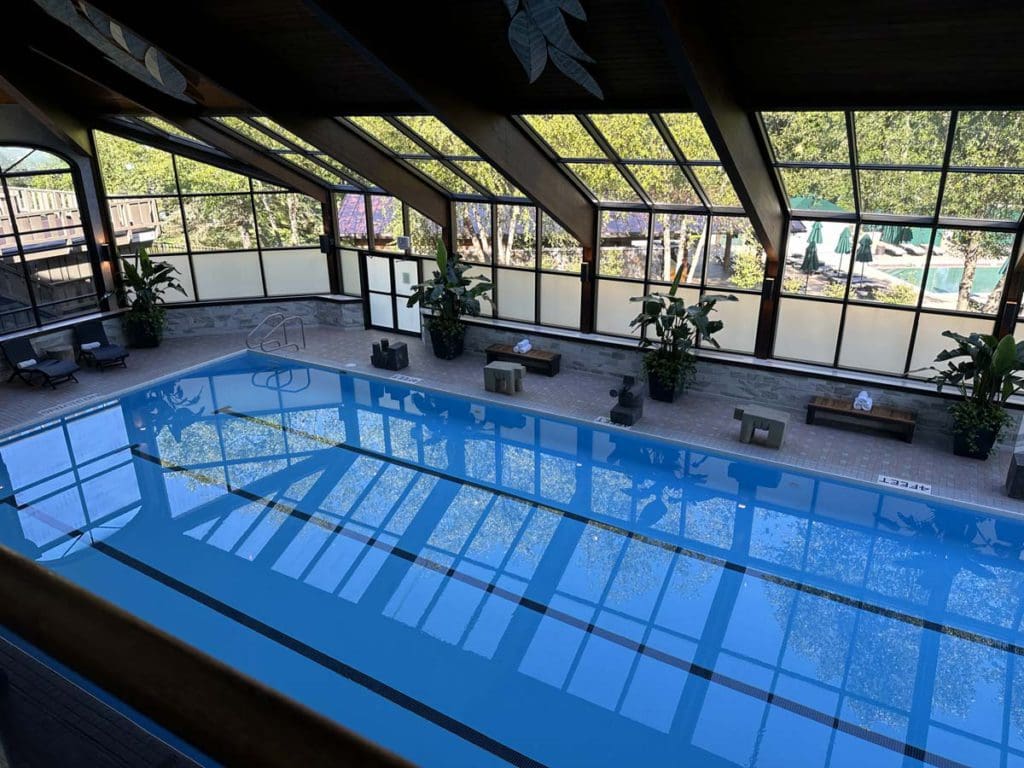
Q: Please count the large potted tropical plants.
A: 4